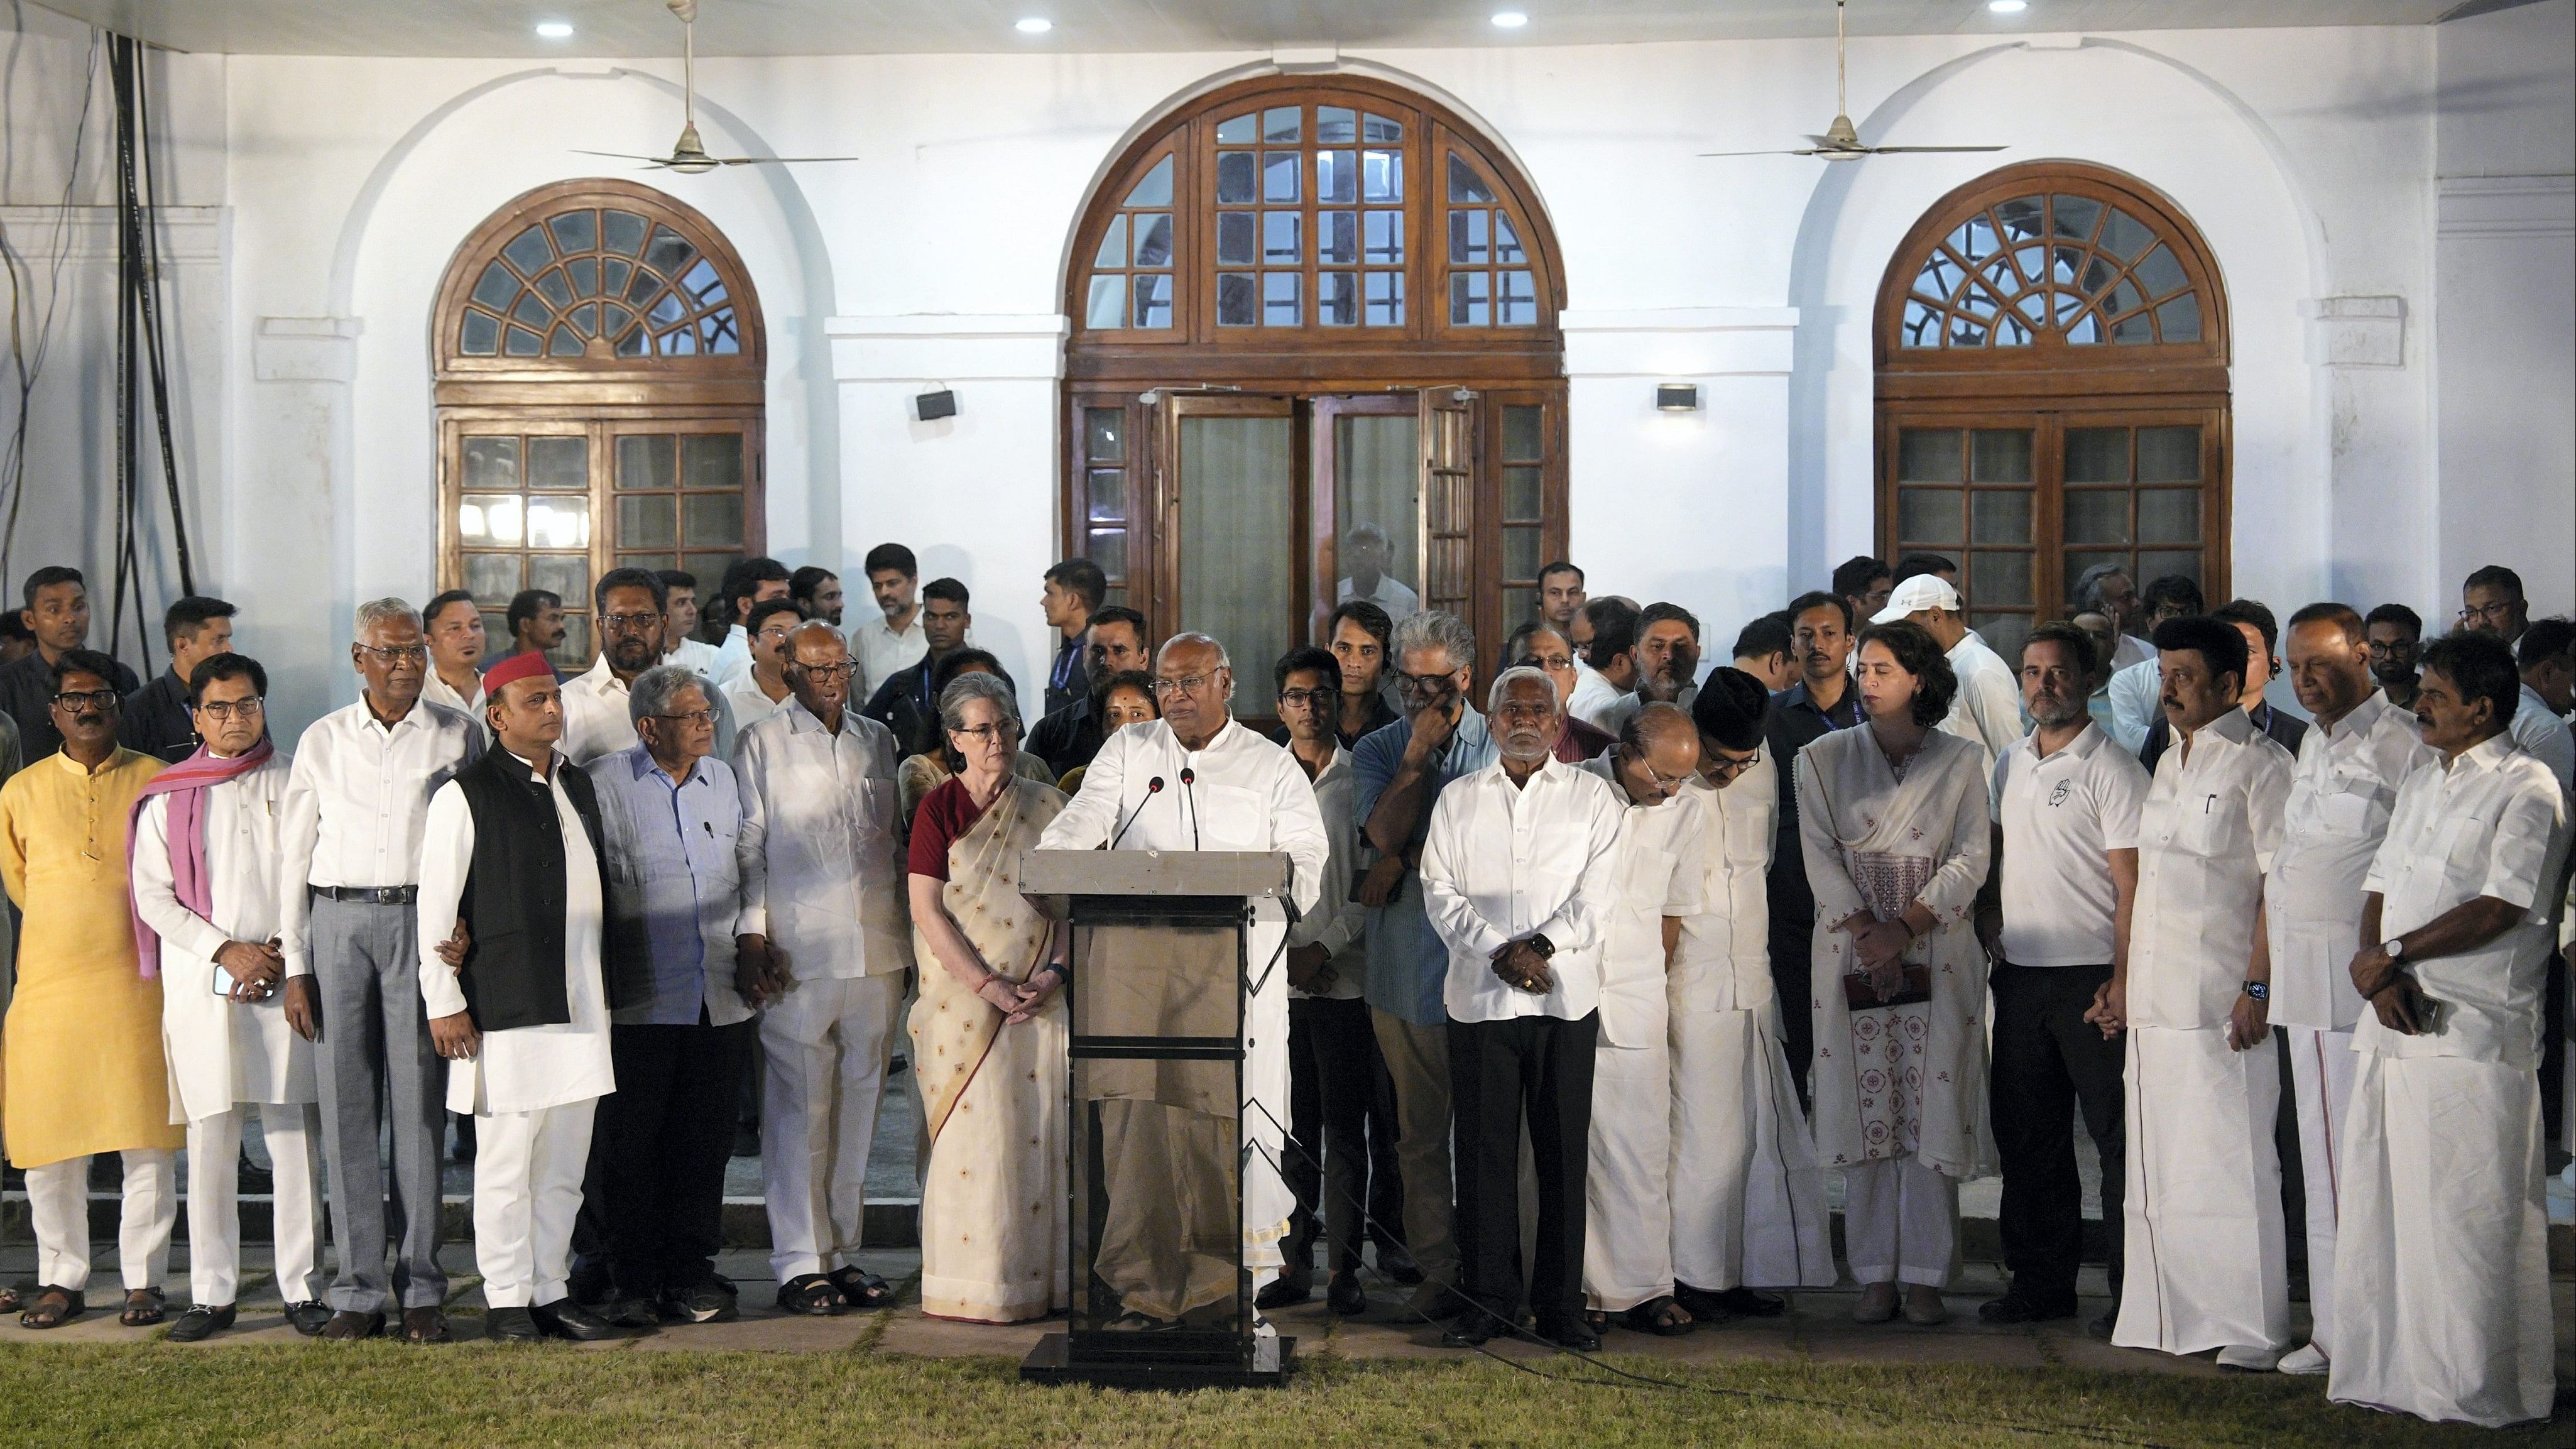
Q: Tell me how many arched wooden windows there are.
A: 3